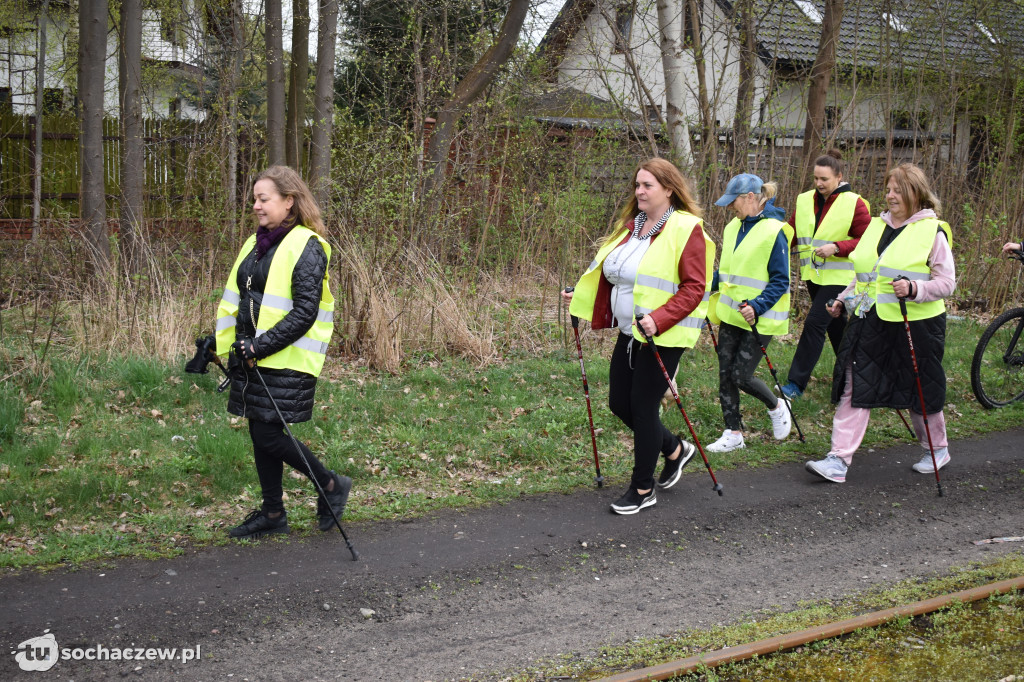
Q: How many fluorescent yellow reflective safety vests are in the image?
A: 5